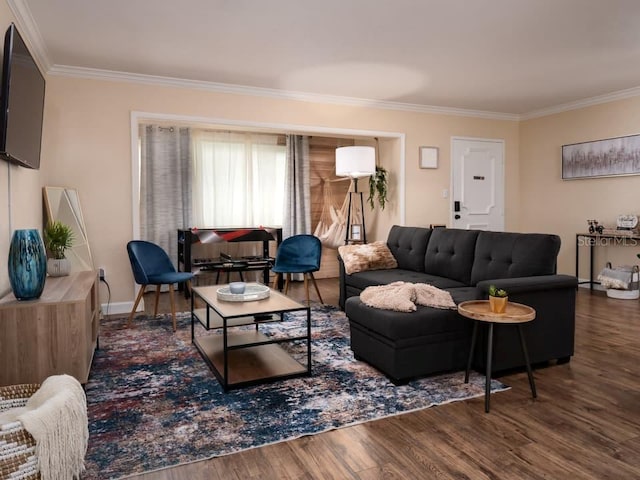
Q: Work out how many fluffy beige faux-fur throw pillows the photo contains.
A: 1